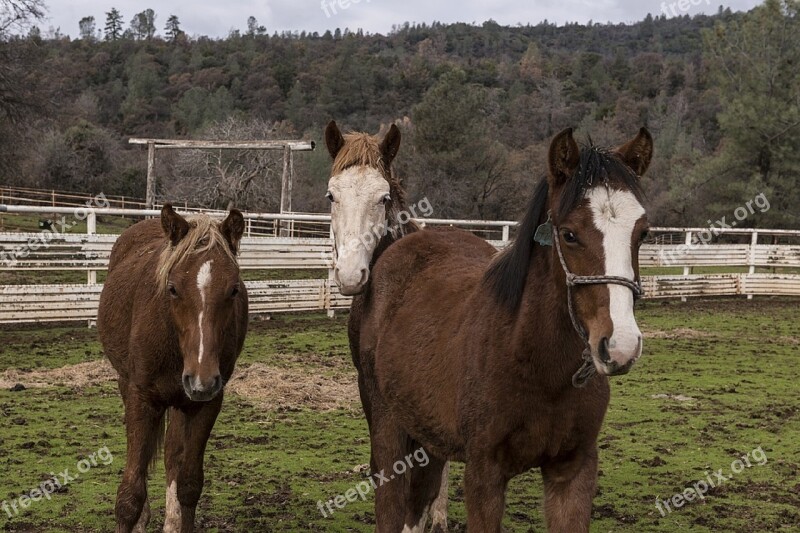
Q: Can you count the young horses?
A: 3